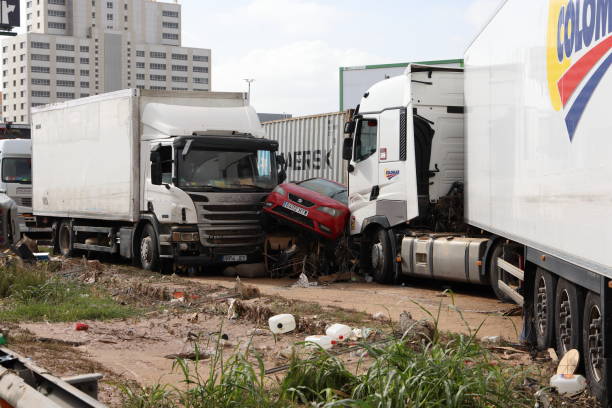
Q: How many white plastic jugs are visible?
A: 4